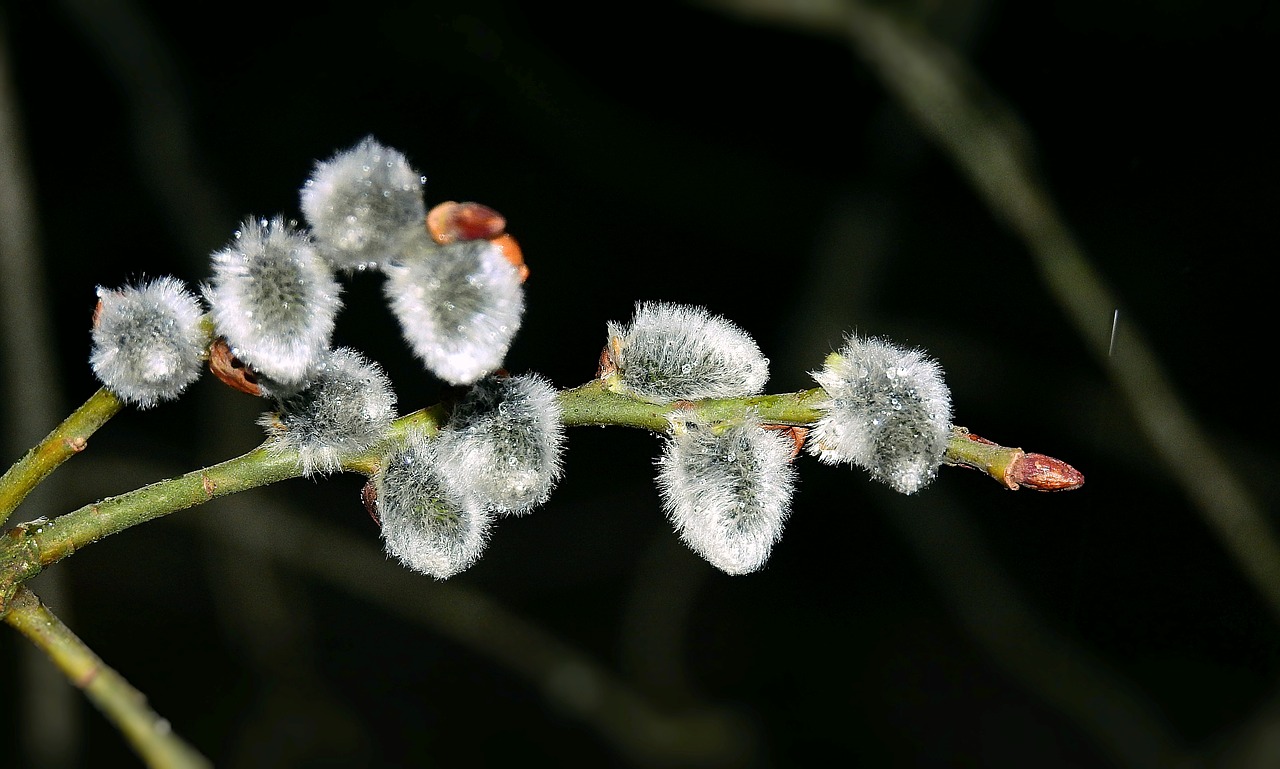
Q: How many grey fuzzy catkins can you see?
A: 10